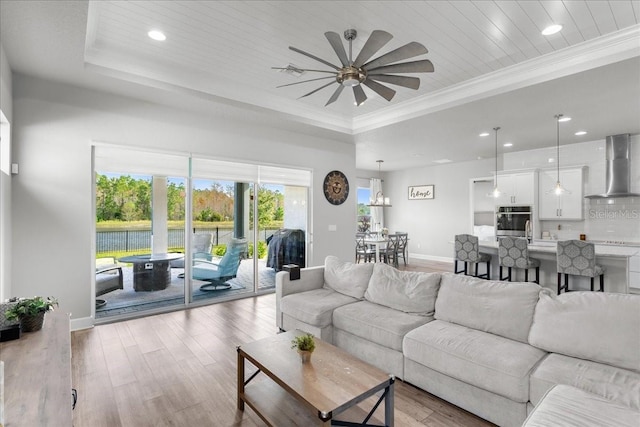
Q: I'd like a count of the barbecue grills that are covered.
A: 1